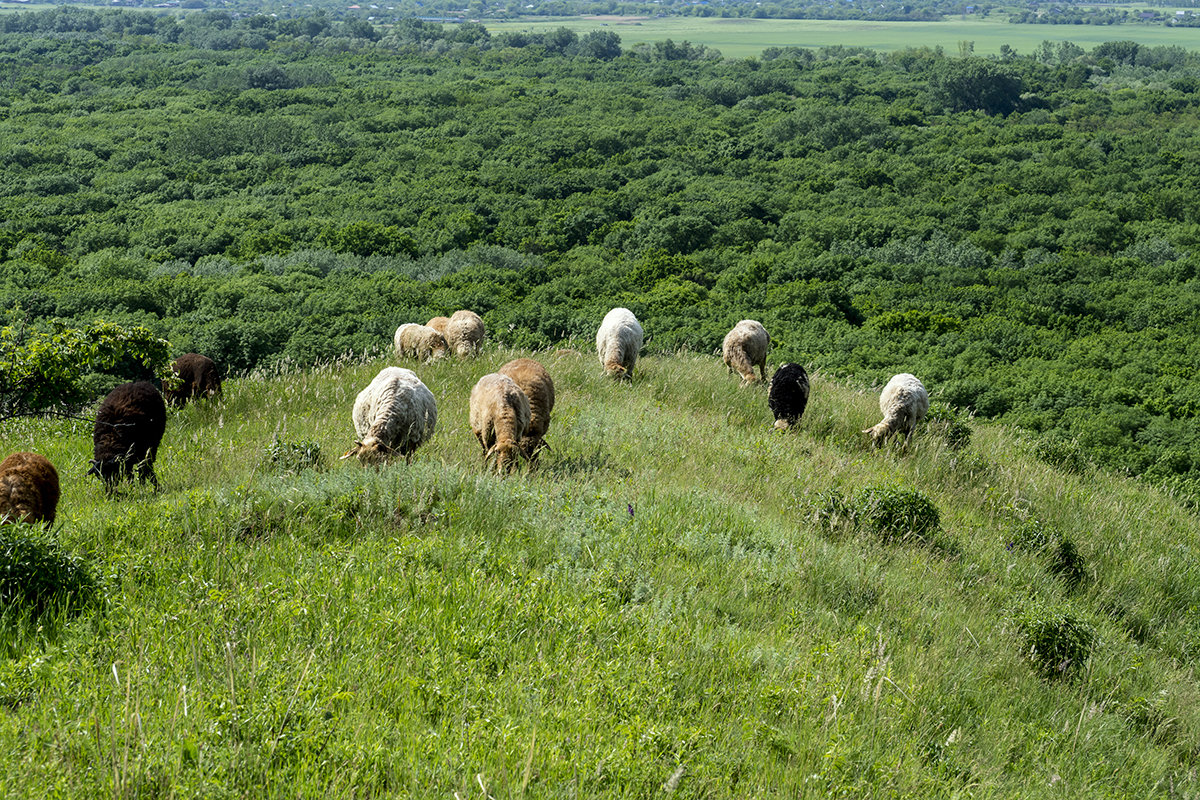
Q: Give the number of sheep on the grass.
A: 13